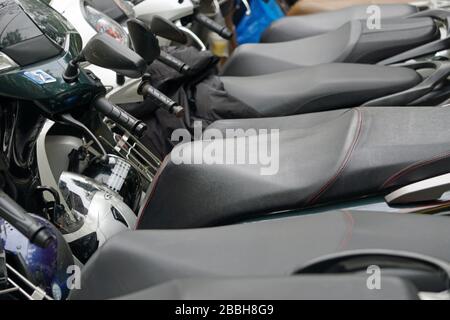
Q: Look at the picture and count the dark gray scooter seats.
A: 6